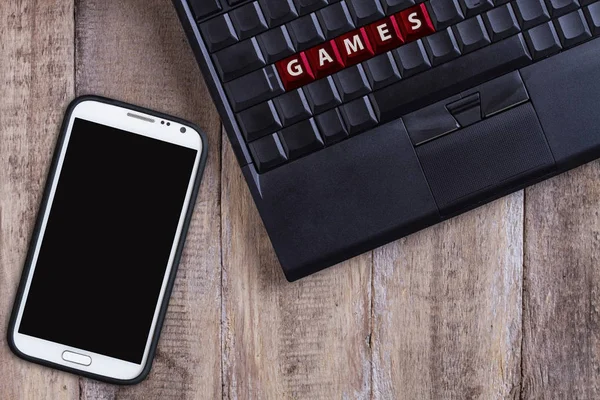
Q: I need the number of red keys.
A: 5